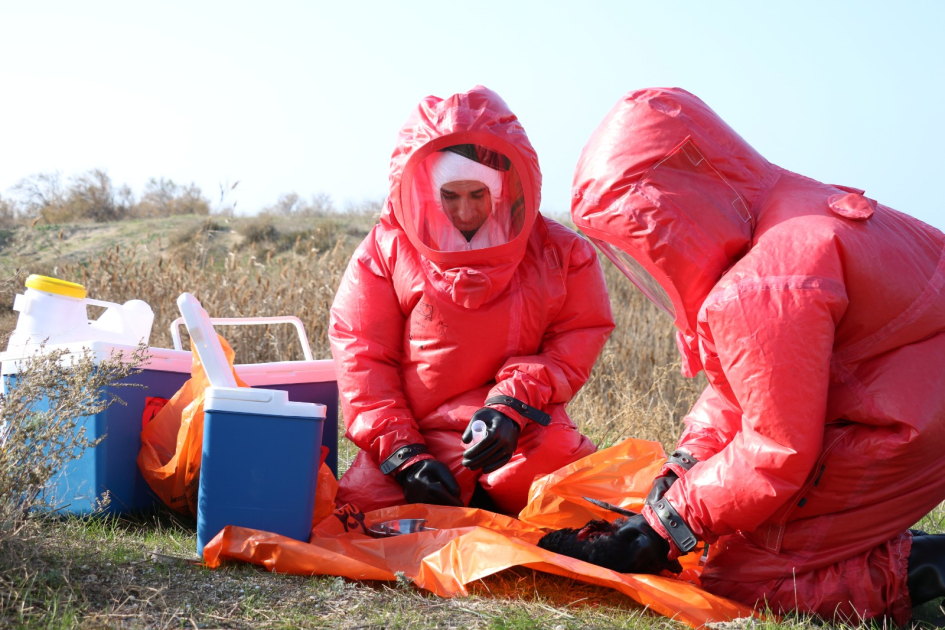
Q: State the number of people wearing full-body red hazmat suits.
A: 2